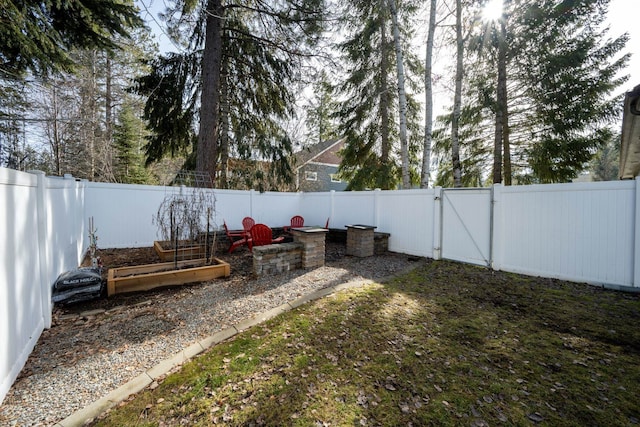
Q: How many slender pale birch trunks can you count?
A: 3